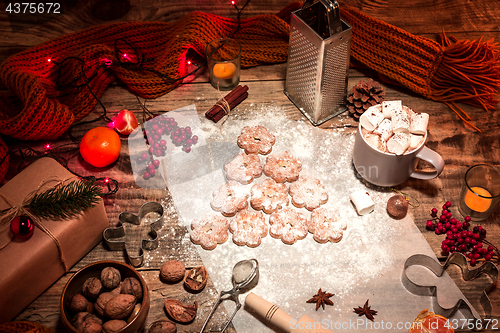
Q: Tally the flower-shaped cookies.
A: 10